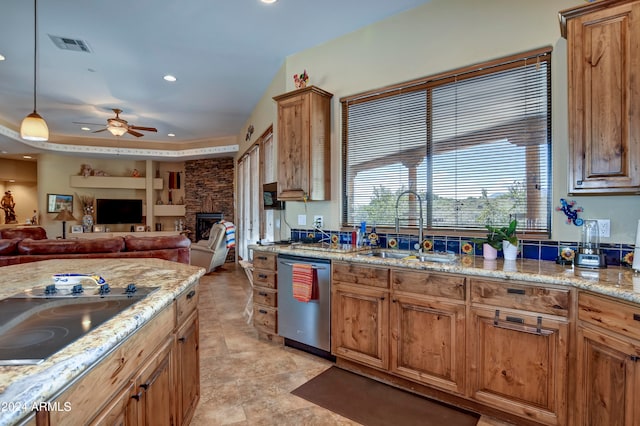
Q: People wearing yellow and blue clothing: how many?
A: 0